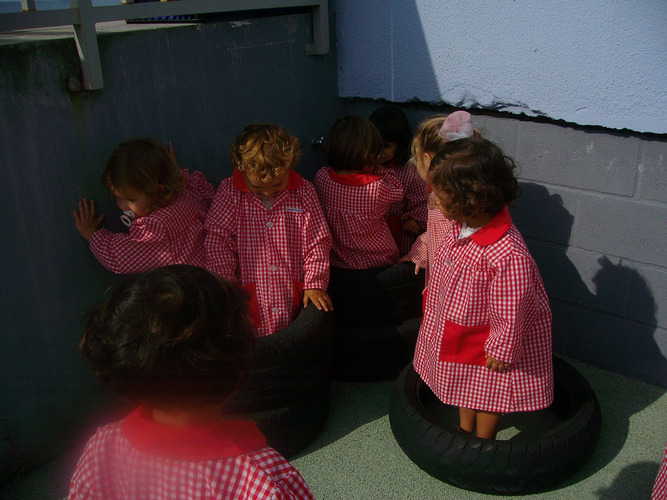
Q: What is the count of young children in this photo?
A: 7